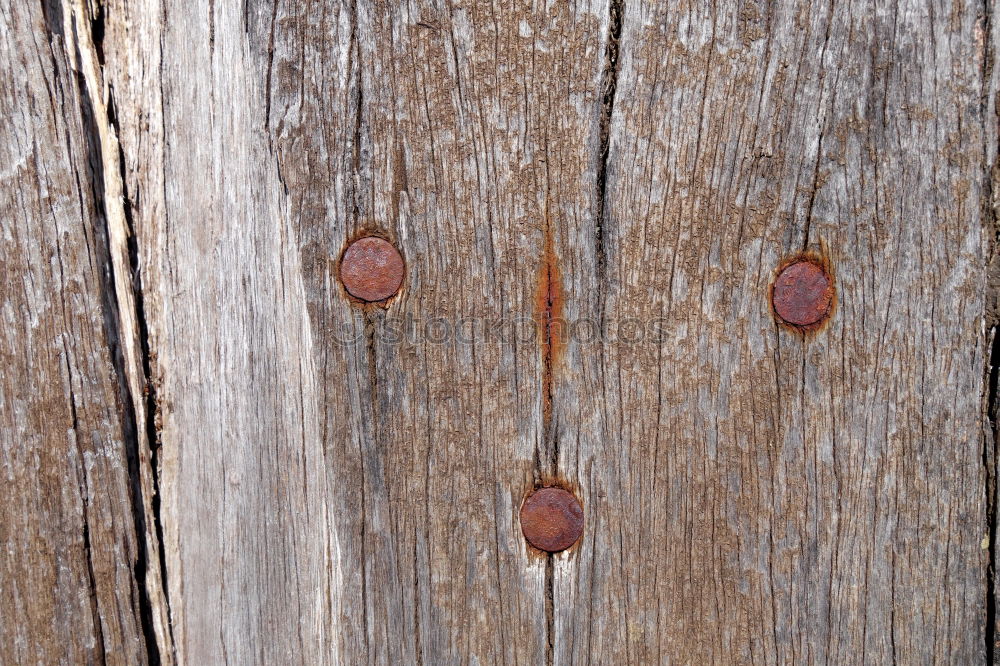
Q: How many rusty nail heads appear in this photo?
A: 3